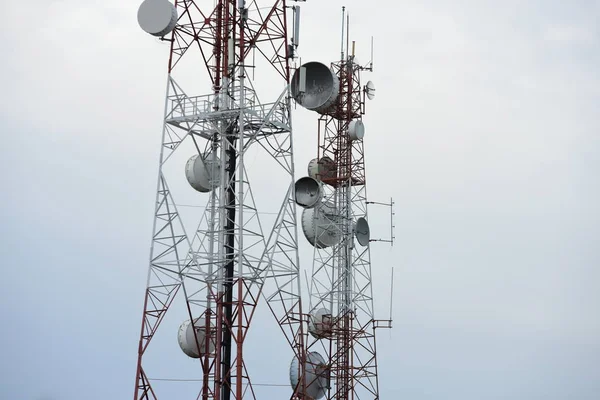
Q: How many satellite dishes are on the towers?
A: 12